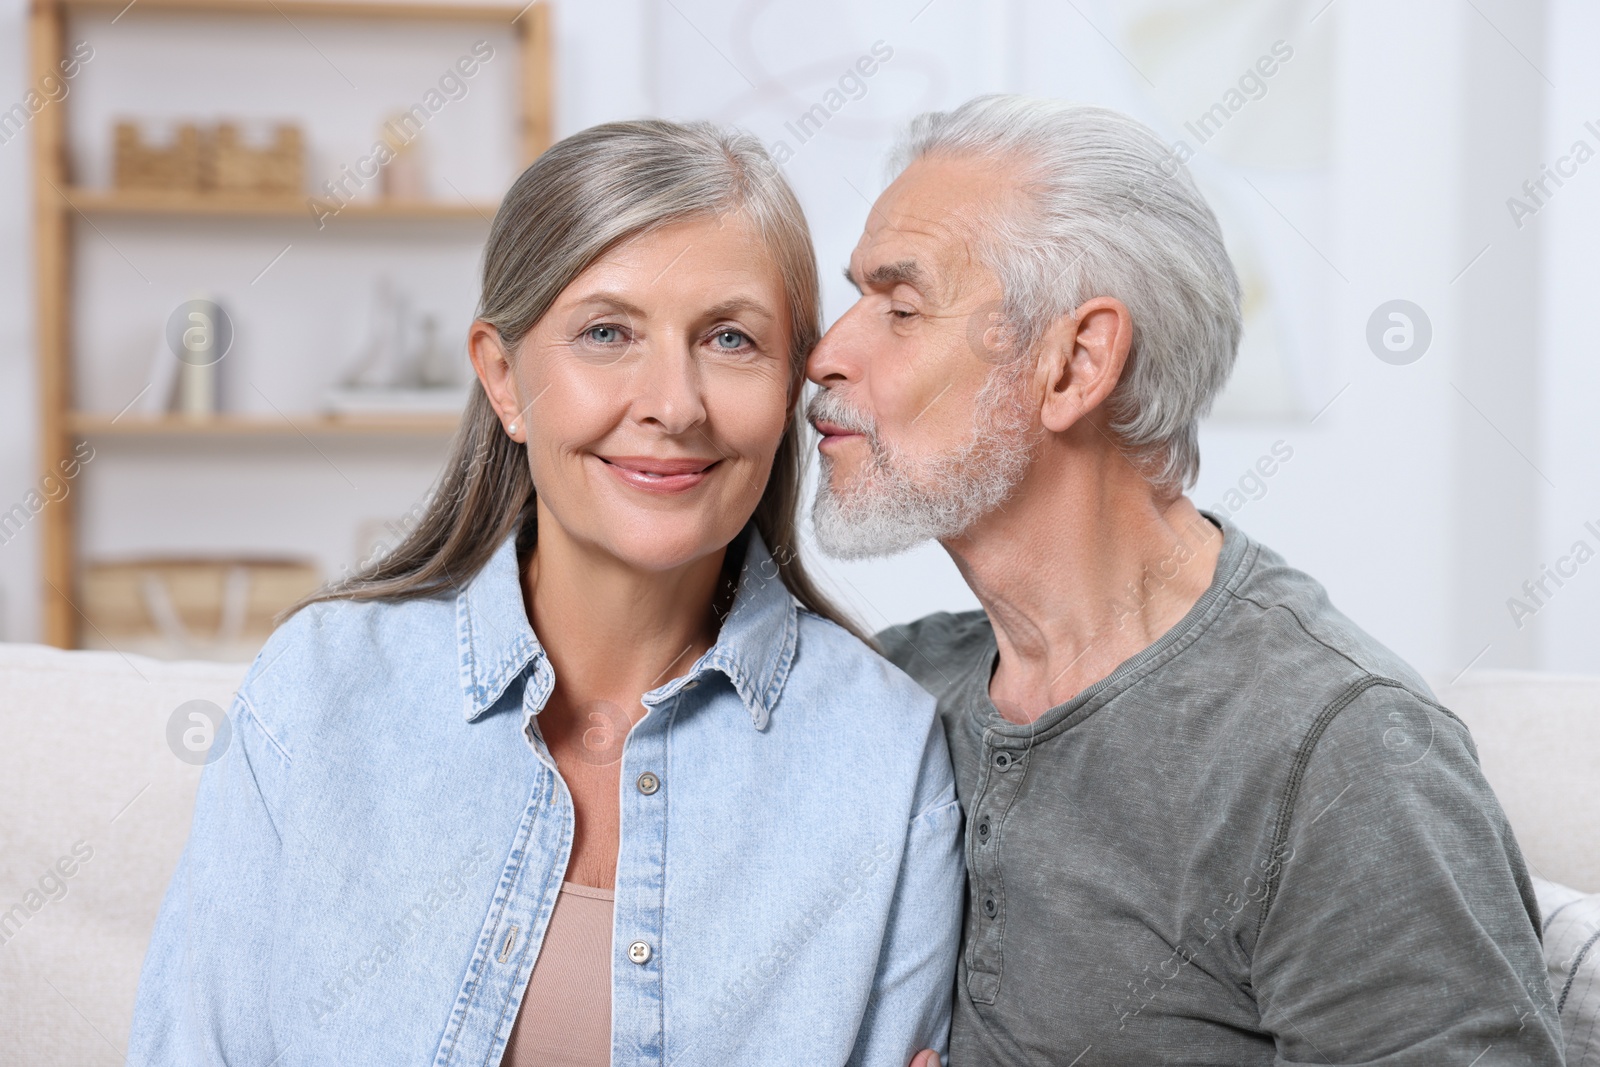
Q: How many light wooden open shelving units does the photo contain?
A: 1